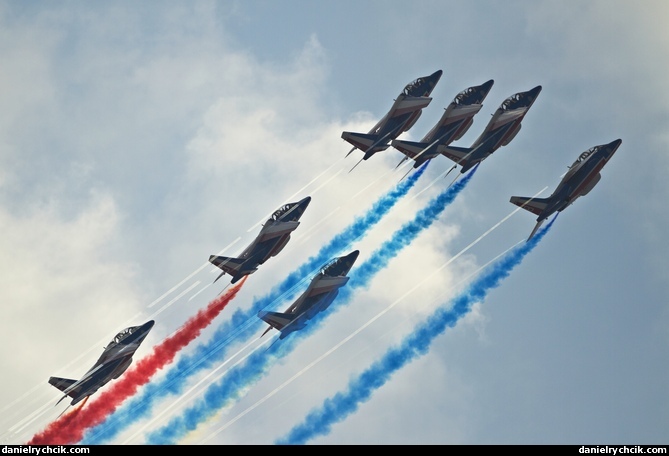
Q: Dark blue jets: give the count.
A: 7